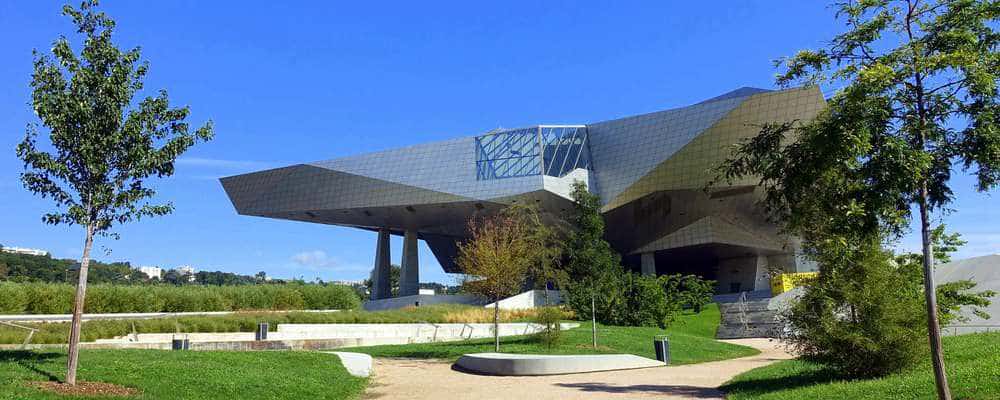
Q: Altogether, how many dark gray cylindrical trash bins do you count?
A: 3